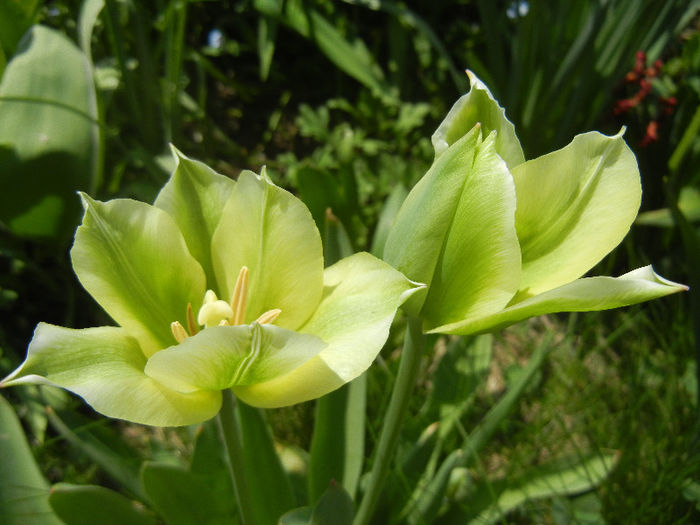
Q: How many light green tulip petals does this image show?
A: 11